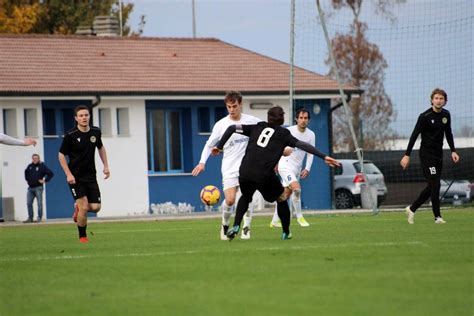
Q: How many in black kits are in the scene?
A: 3